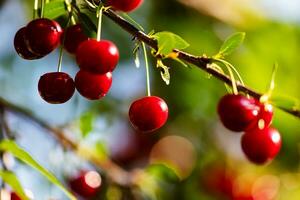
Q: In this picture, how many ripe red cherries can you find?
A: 11